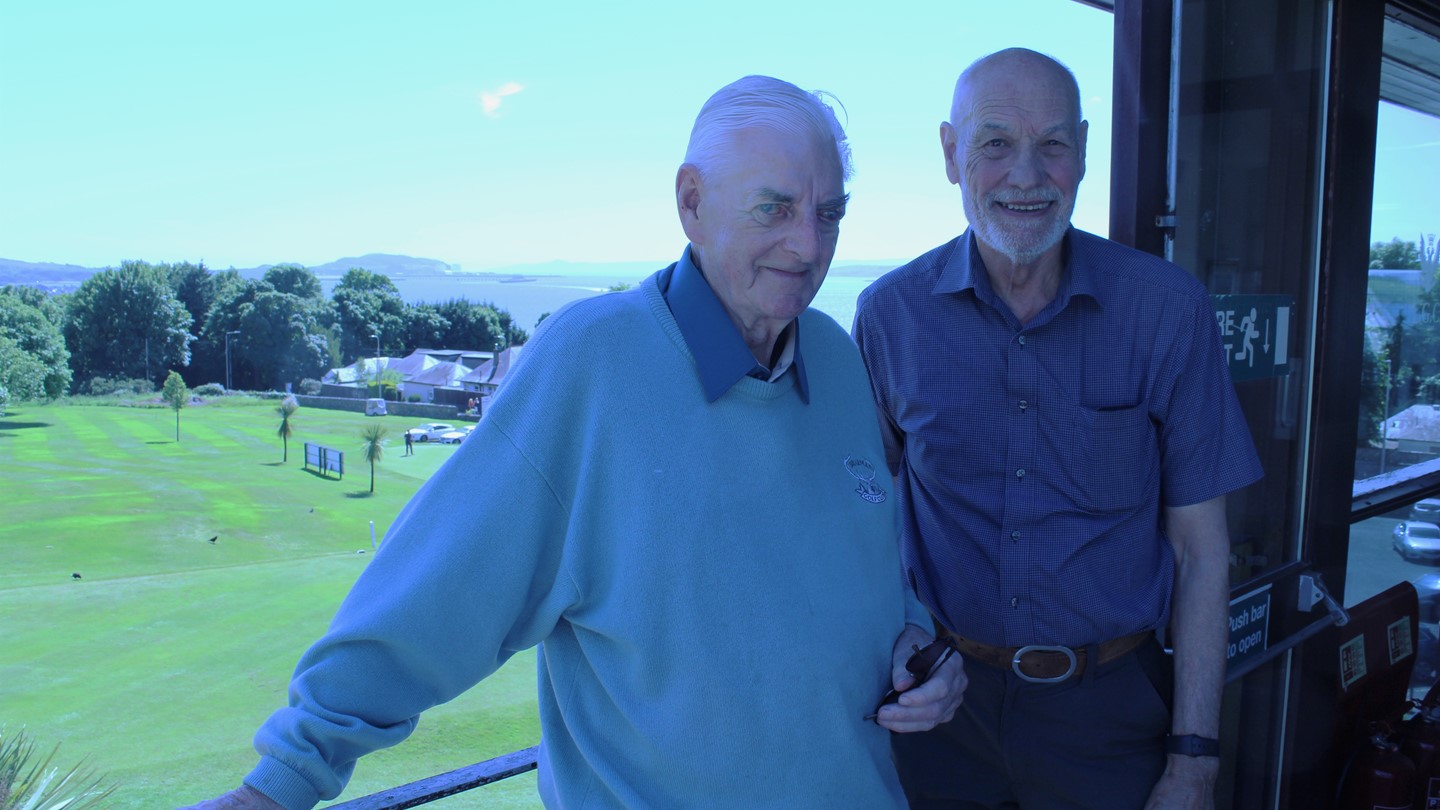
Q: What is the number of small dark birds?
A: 3